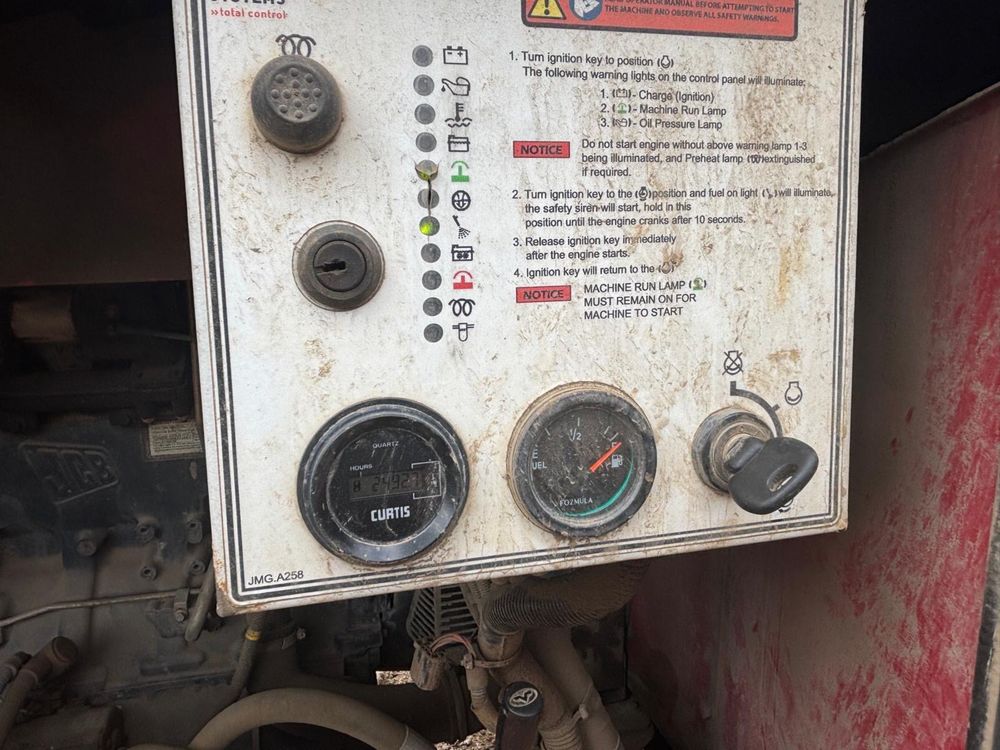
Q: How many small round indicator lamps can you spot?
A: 11